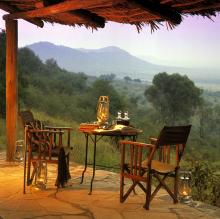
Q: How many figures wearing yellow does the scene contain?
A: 0